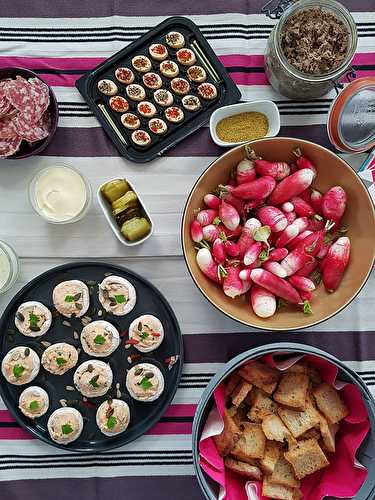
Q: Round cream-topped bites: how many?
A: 12